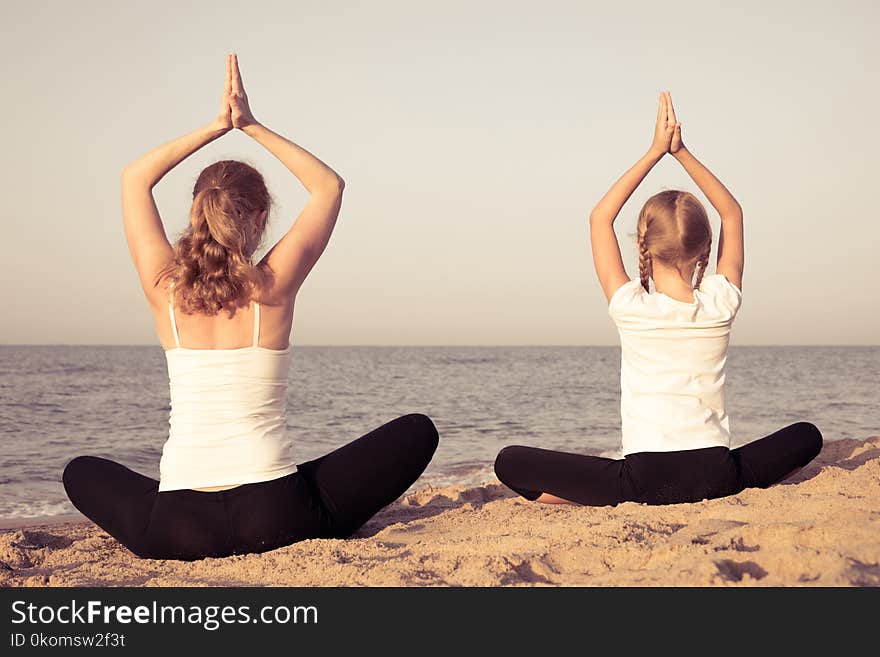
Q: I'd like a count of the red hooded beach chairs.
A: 0